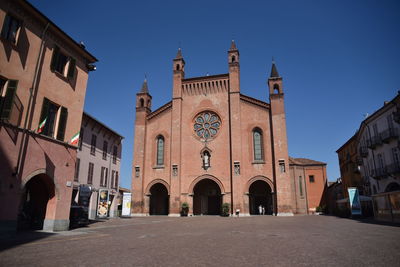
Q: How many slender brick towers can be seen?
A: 4